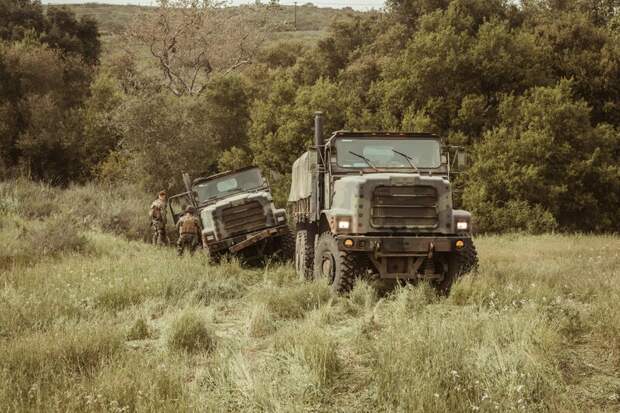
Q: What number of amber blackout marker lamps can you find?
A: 2